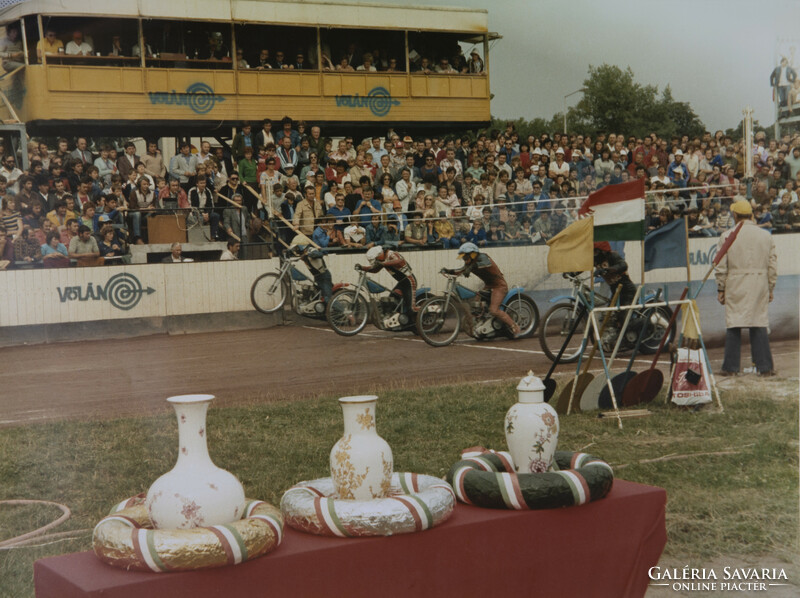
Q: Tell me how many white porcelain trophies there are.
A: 3